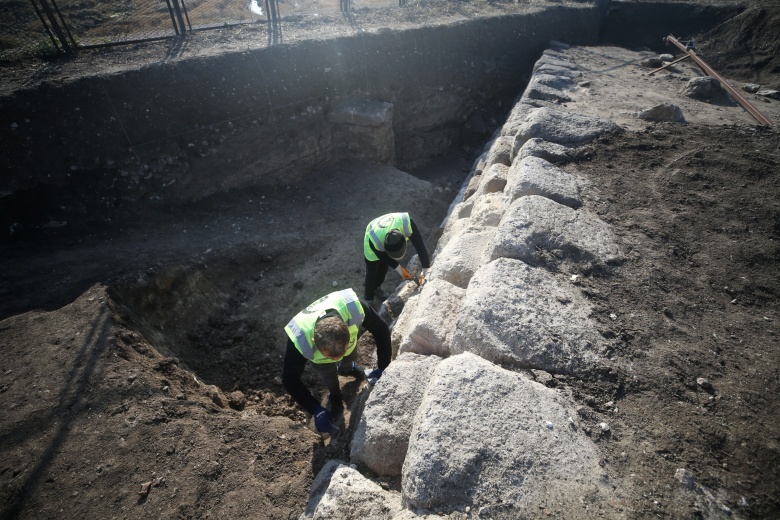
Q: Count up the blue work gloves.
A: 2